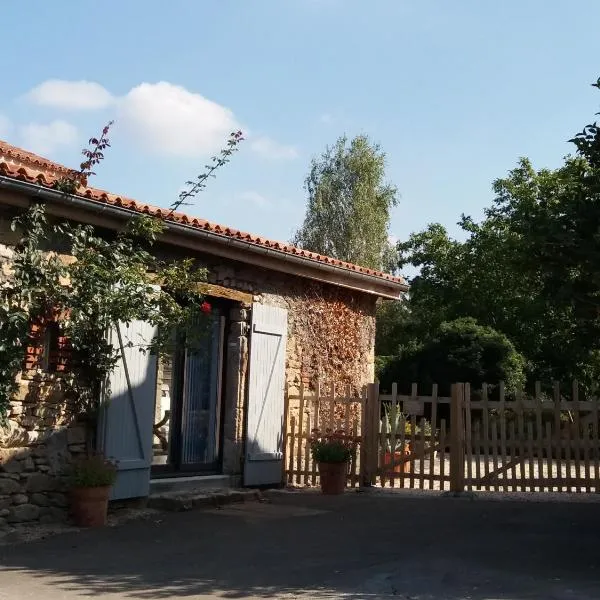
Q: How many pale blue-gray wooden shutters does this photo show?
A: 2